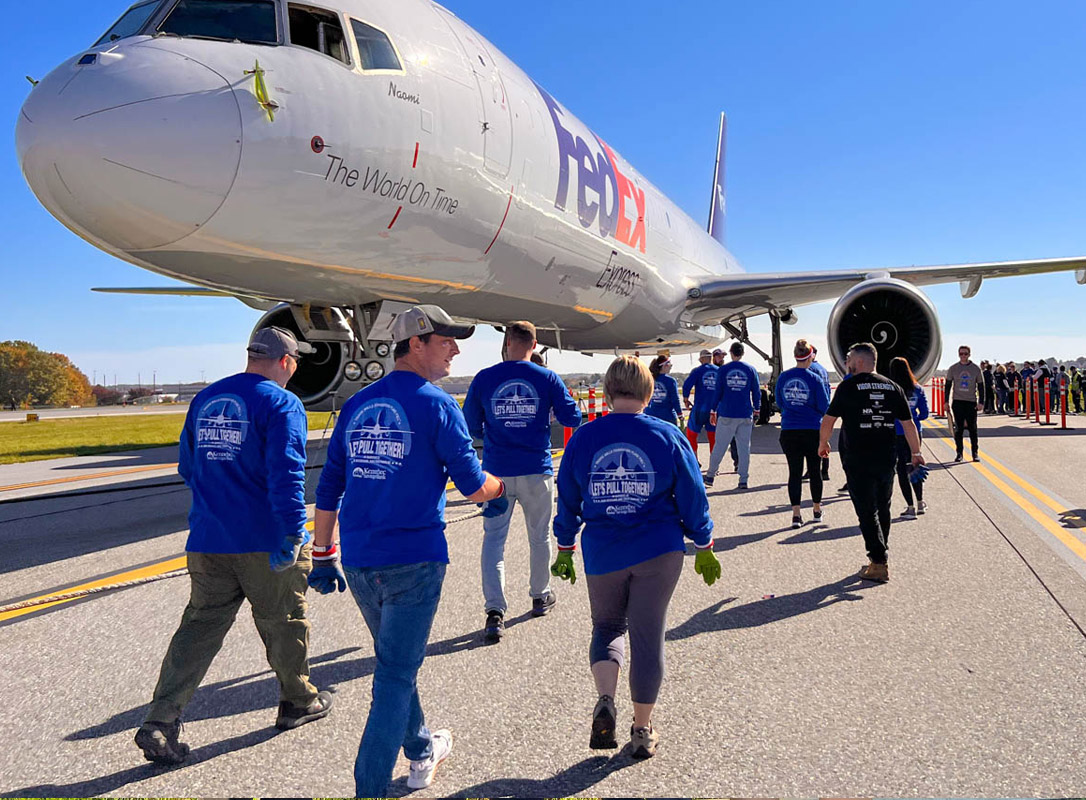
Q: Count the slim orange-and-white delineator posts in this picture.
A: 11